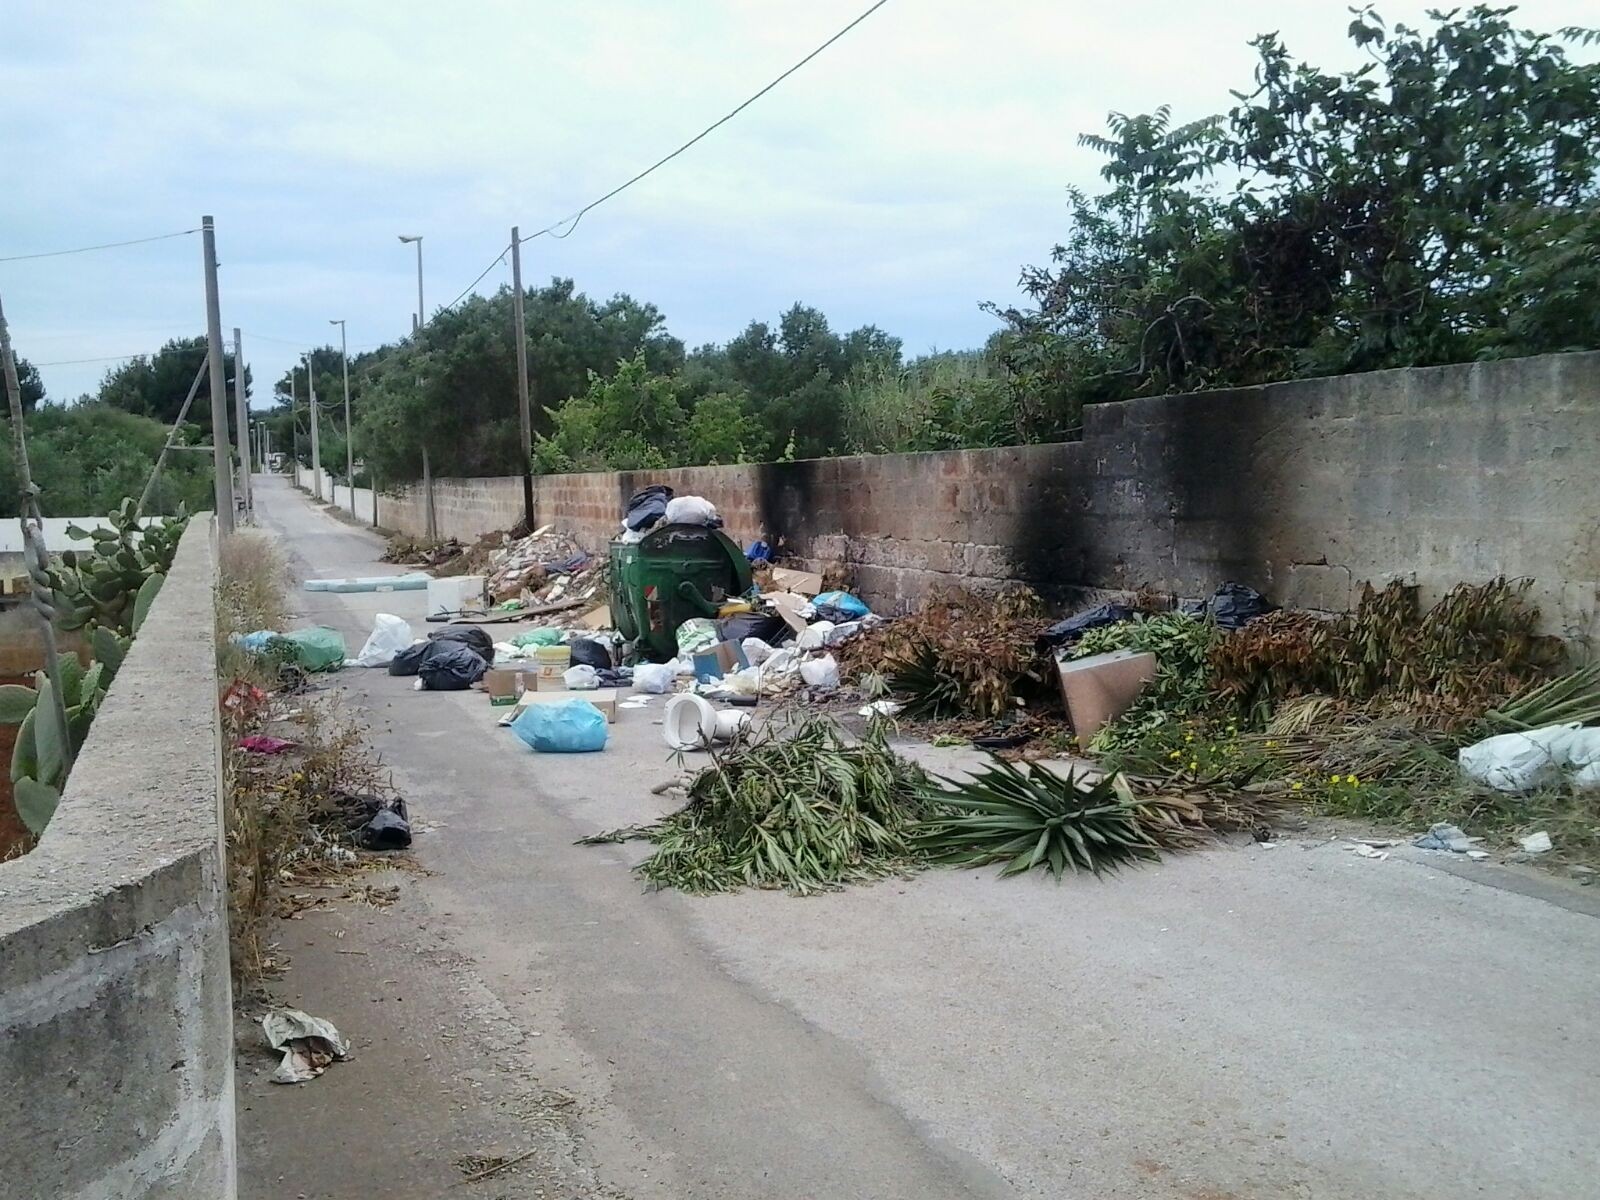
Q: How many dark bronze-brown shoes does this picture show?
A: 0